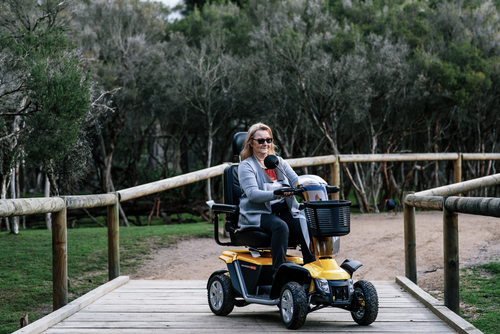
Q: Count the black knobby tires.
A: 3